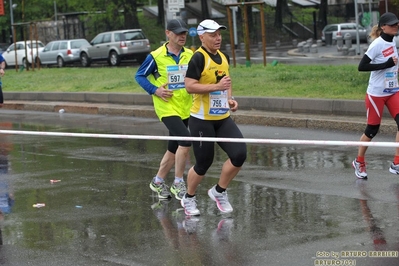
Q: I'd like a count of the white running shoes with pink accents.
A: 2